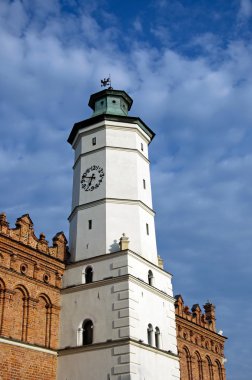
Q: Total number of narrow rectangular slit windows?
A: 5